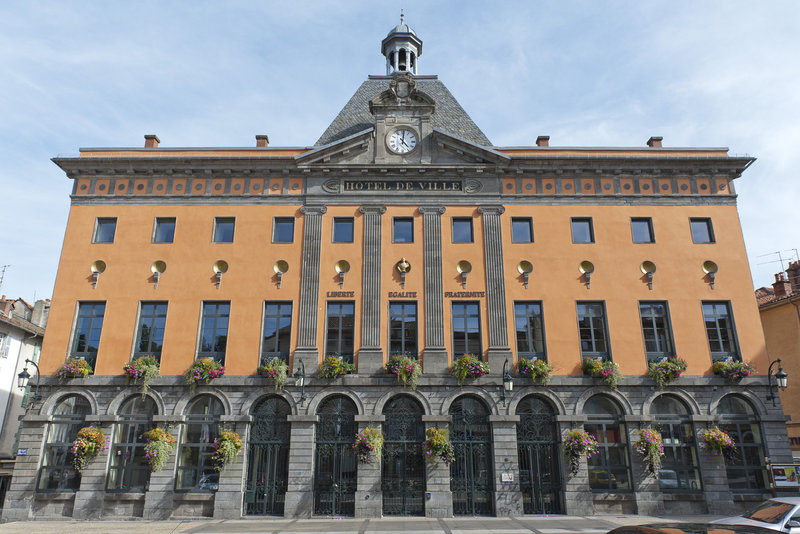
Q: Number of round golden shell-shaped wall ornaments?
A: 11